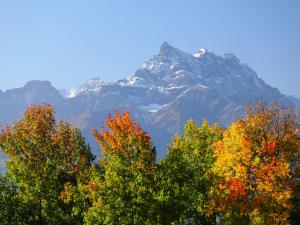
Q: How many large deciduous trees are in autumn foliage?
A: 4